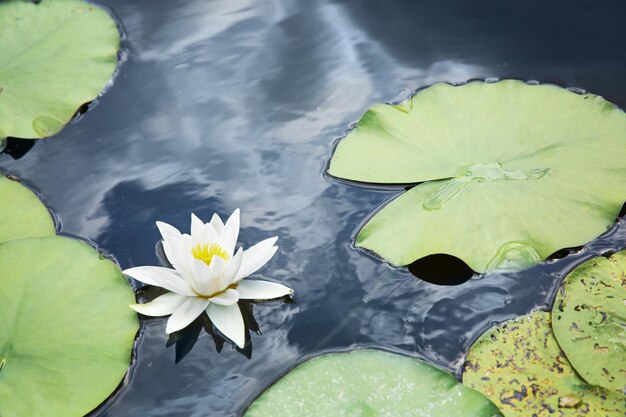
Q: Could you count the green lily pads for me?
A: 7